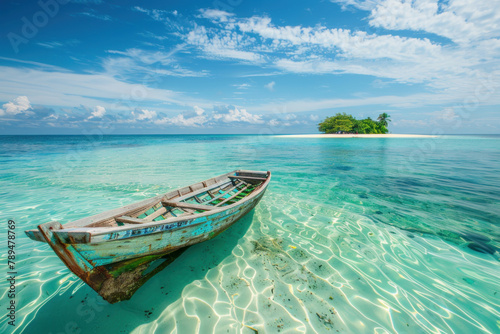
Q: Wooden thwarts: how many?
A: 3